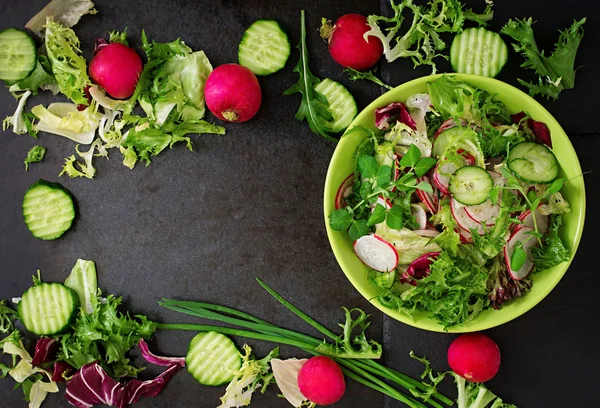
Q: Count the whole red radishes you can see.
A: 5